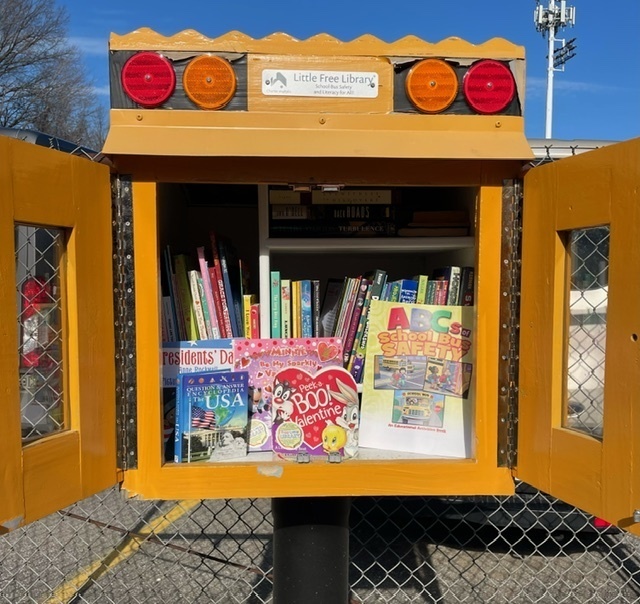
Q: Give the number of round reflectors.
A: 4